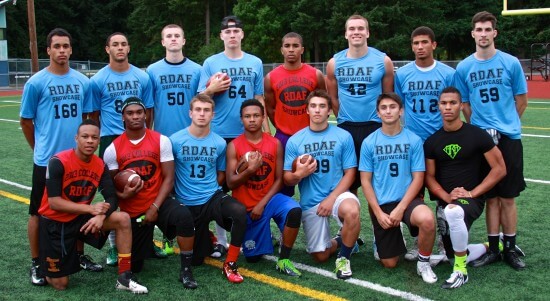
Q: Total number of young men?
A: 15